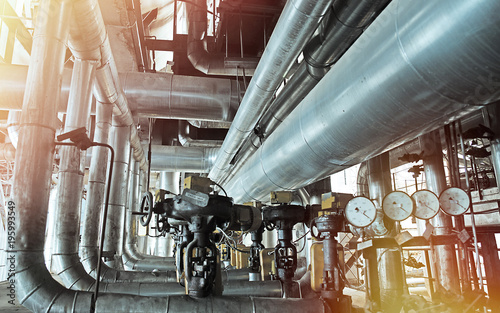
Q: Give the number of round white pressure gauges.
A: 4